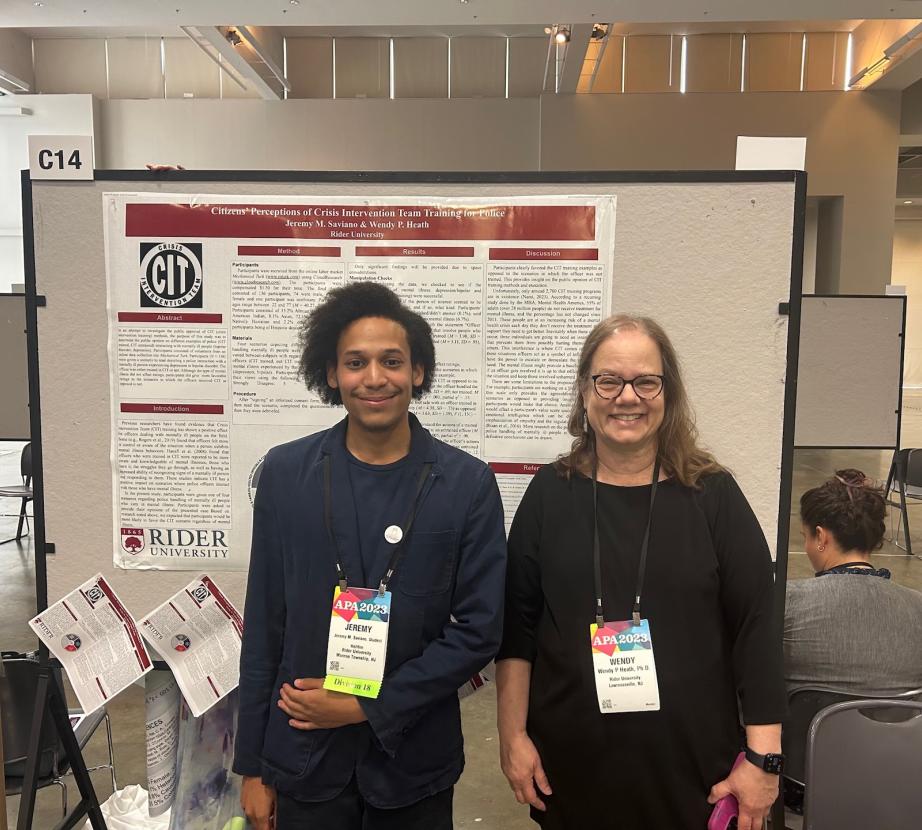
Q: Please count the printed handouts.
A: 2